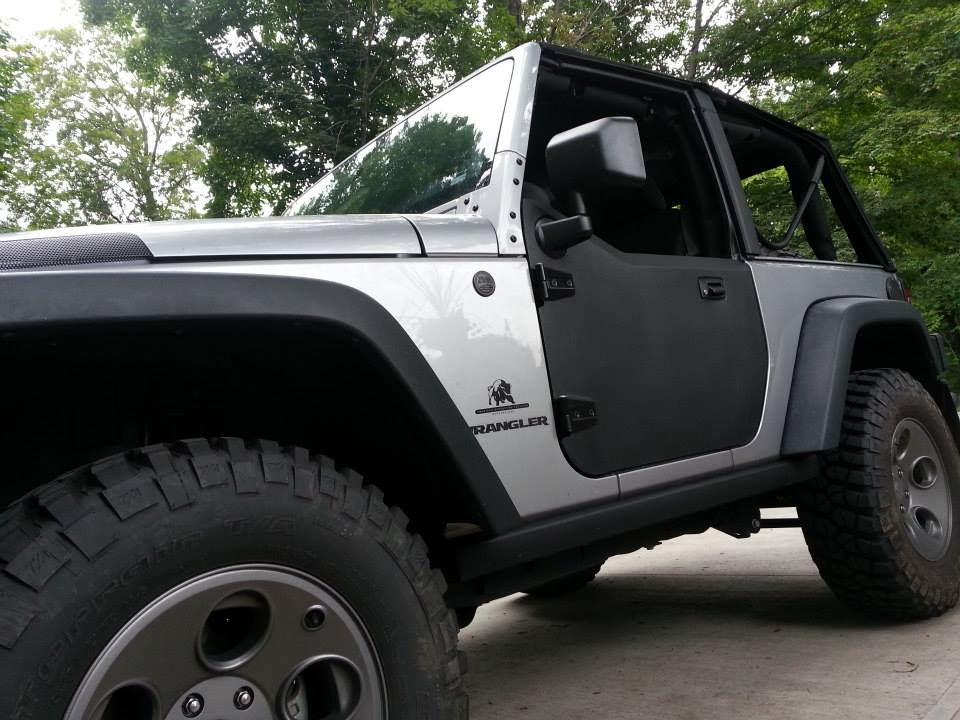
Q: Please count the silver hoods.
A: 1